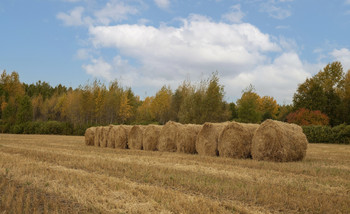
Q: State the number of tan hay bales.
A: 12